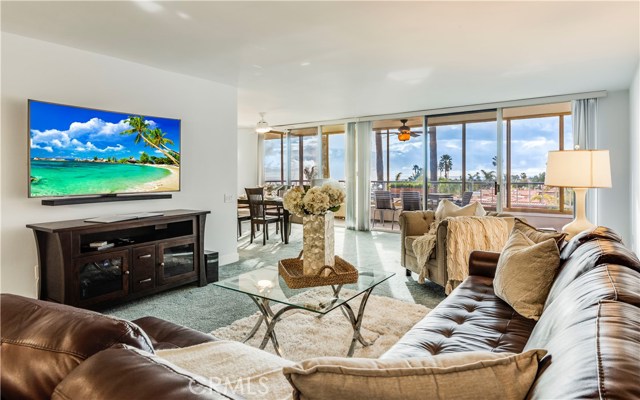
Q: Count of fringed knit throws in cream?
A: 1